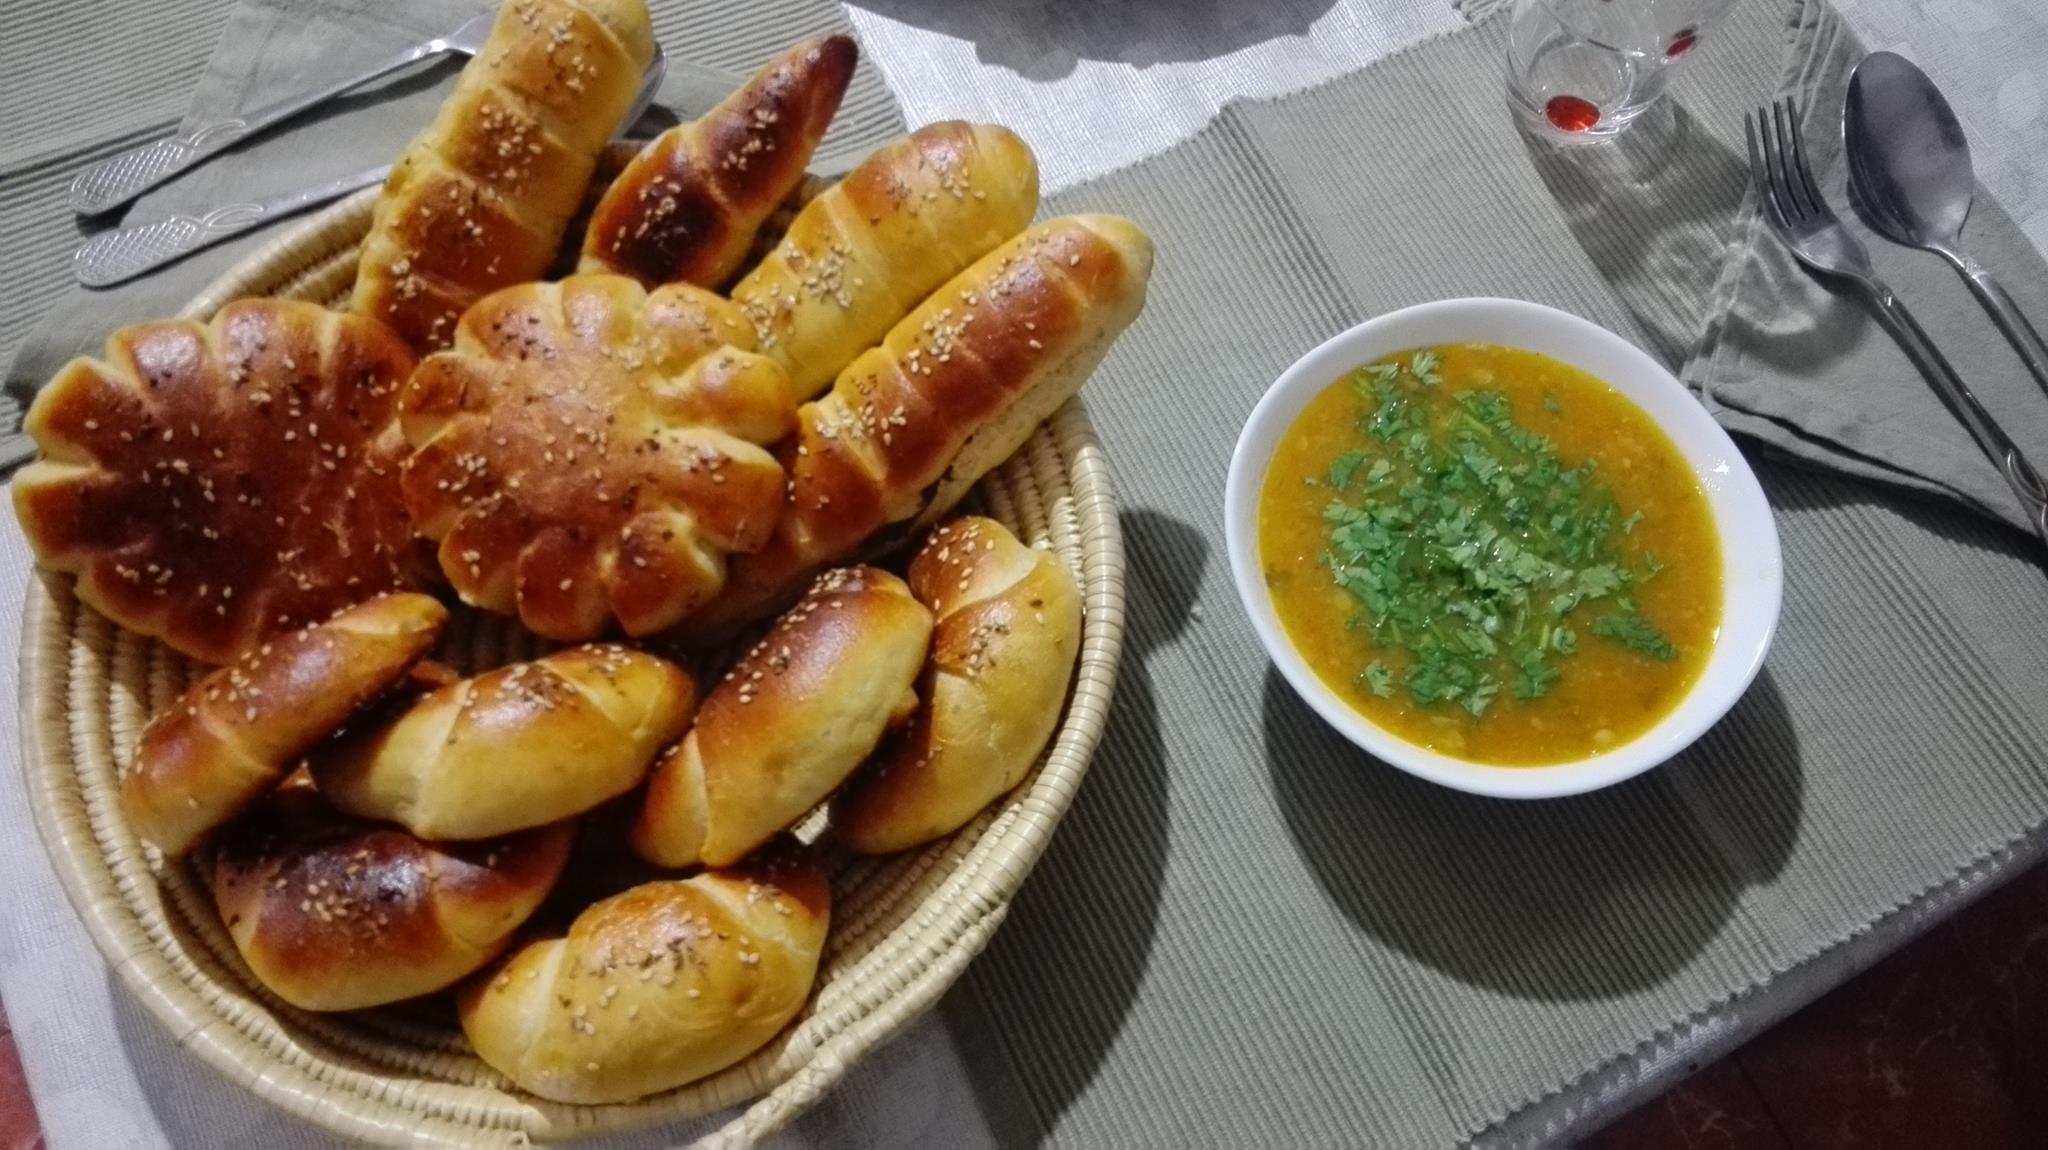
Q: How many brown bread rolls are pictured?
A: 12